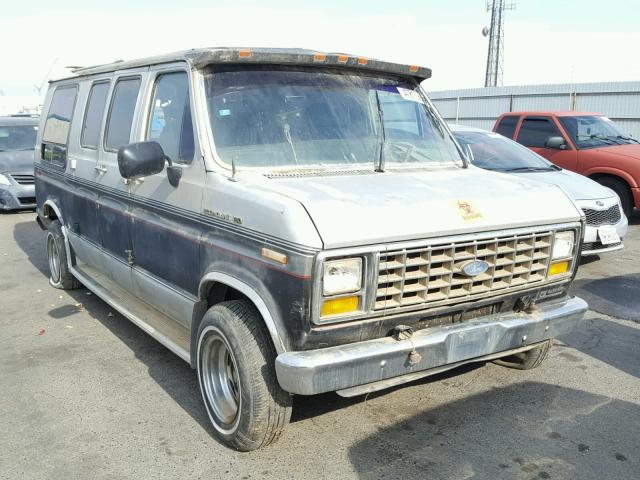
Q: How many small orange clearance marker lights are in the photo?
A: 5